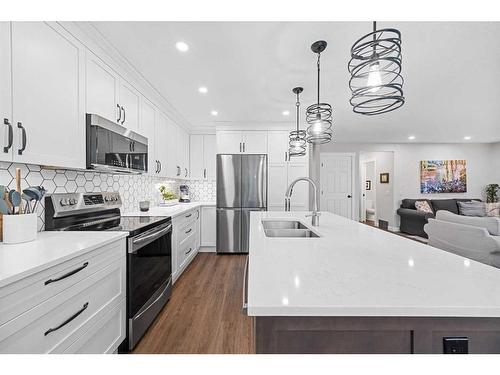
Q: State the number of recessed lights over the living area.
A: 2